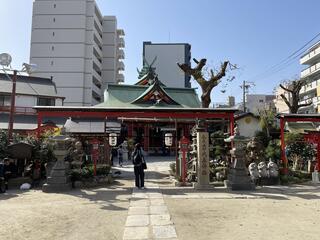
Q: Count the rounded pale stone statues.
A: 3